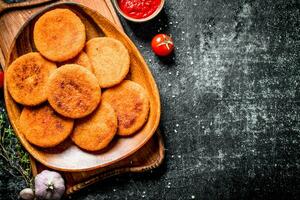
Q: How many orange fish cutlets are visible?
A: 8